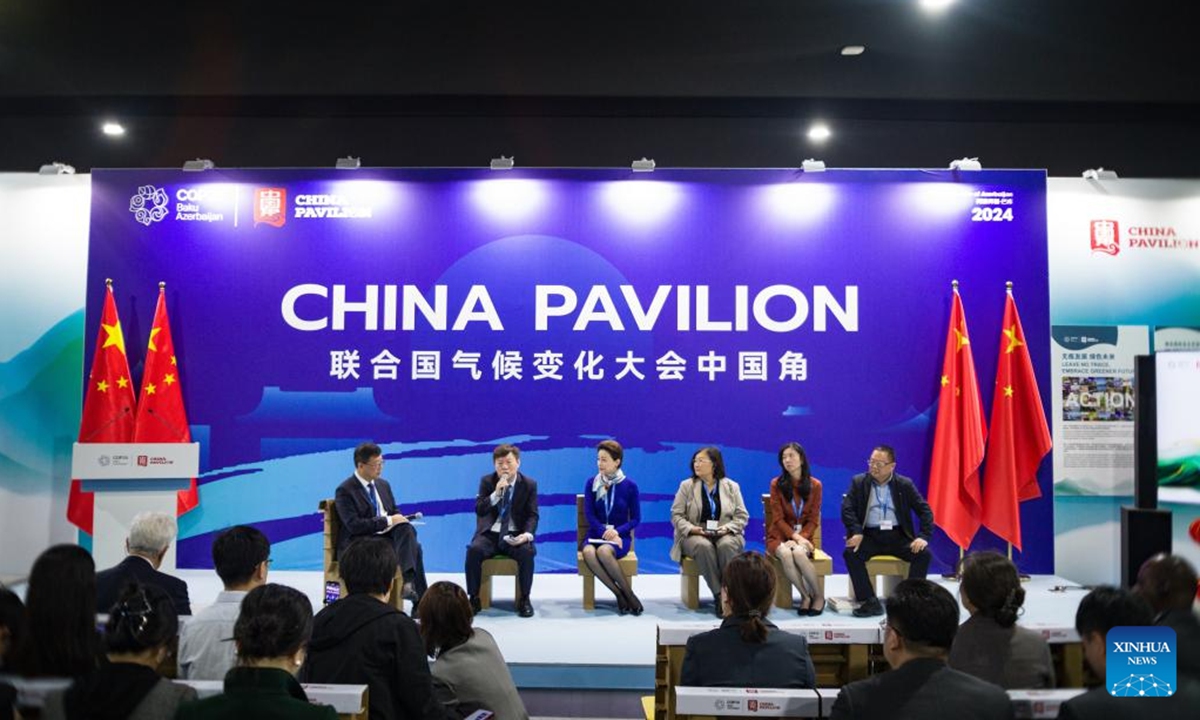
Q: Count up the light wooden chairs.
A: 6